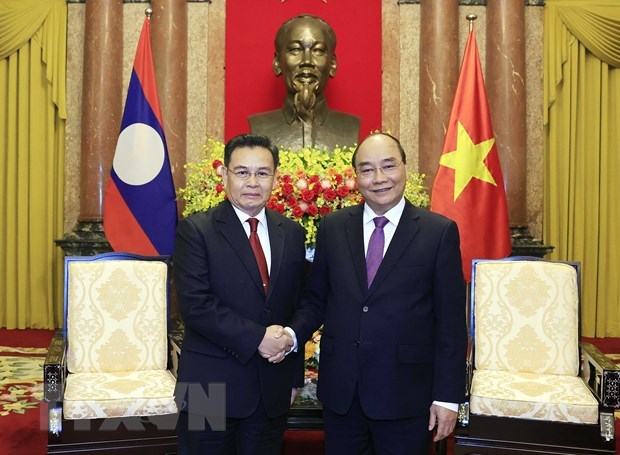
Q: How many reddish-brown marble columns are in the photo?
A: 4